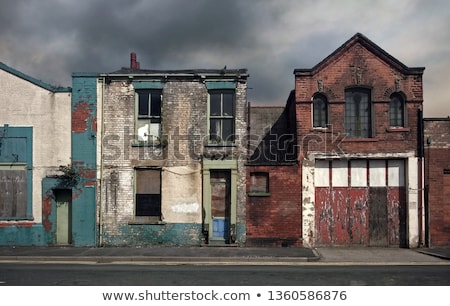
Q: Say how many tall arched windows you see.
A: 3